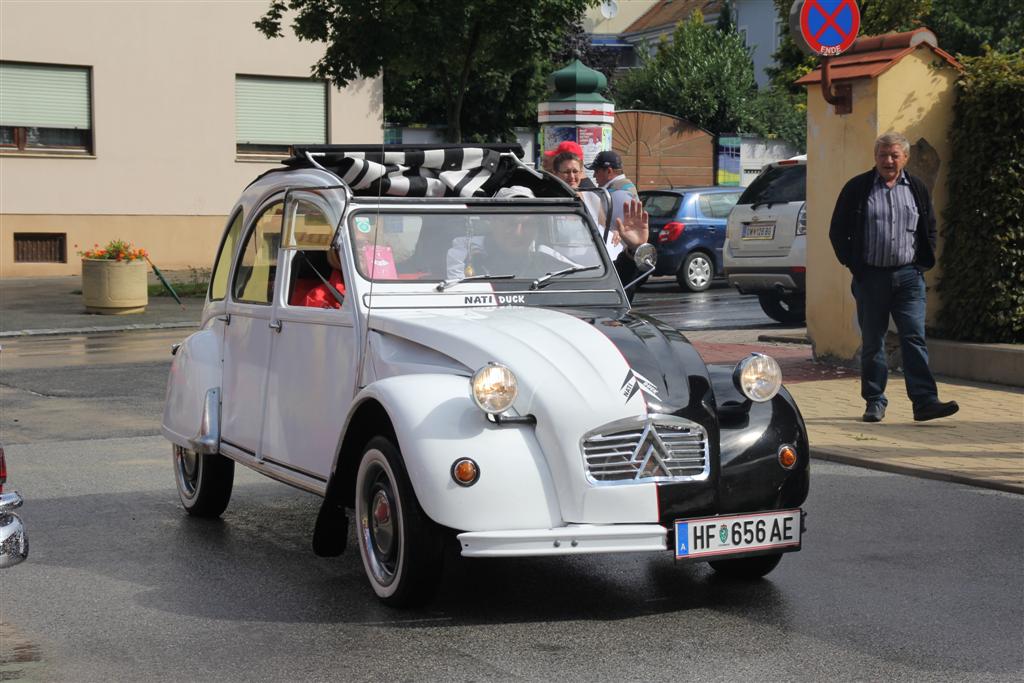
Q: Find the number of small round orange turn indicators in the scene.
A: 2